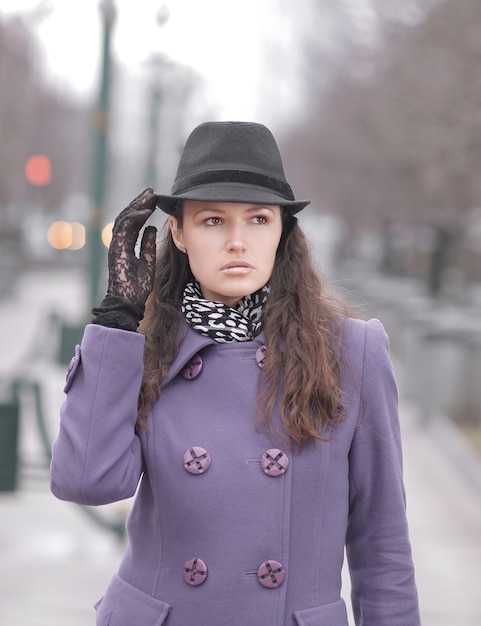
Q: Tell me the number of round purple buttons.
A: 6